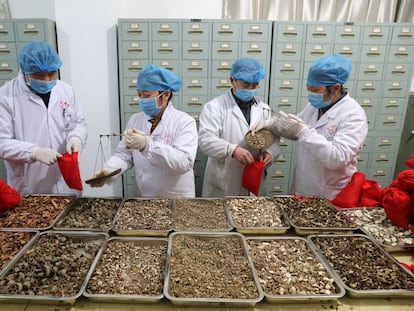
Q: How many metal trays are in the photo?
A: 13